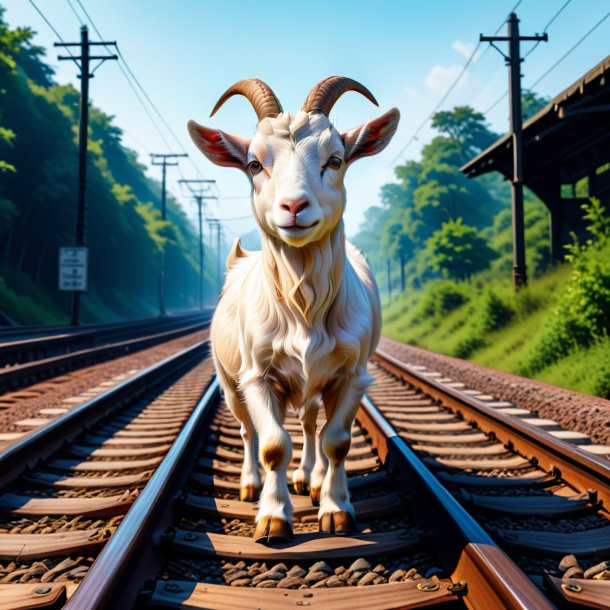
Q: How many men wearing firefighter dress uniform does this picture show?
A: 0